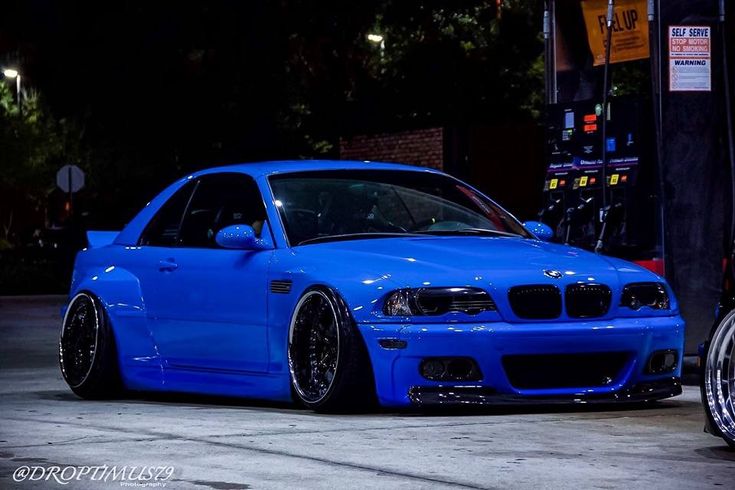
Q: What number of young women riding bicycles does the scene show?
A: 0